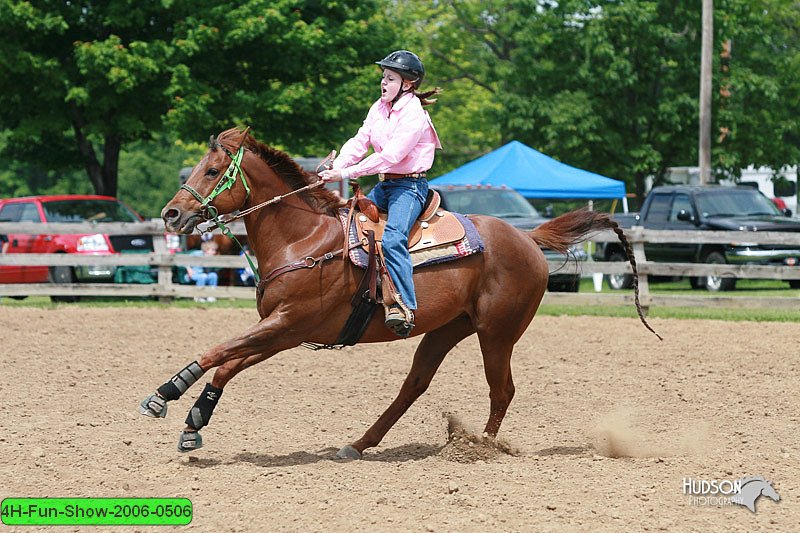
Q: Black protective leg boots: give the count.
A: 2